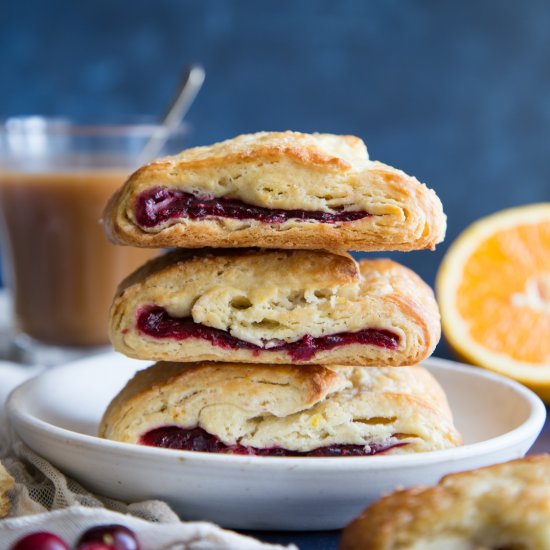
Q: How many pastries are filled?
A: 3